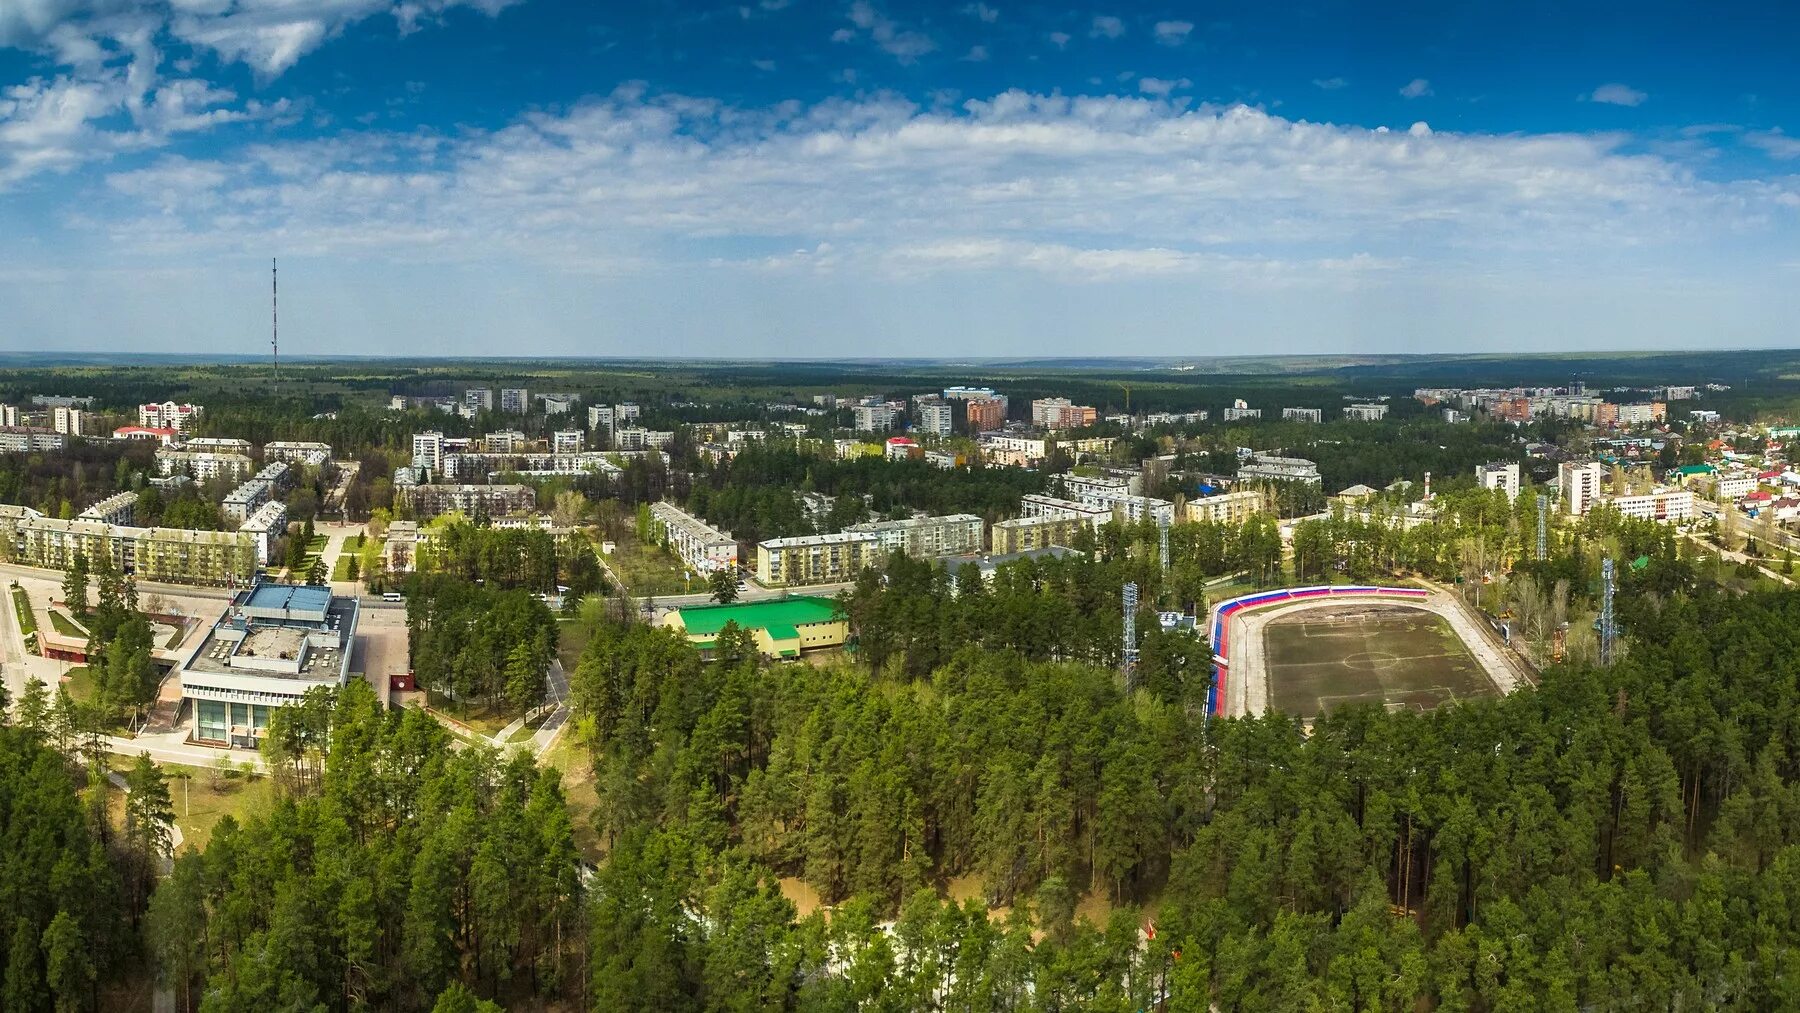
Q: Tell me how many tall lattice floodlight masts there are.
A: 4